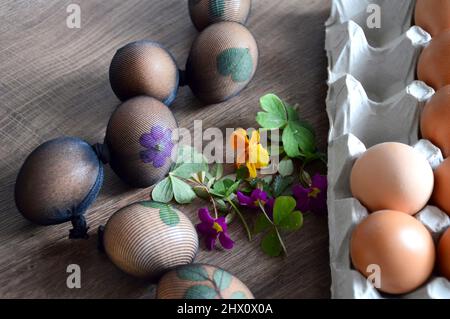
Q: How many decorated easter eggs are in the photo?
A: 7